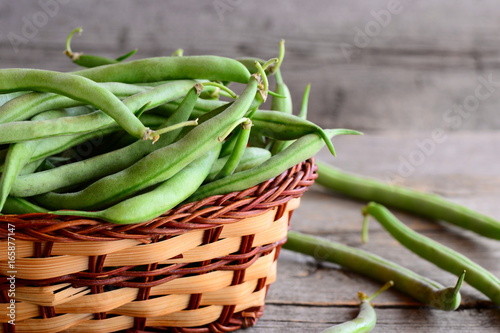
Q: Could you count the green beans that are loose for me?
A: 4